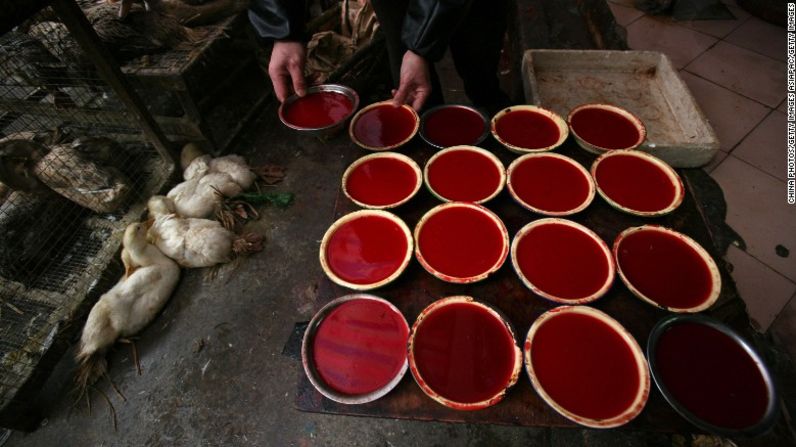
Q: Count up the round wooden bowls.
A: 13